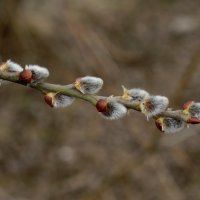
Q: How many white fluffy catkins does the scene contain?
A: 9